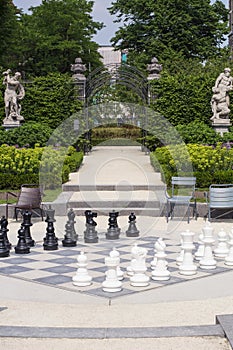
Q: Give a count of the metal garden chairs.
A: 3